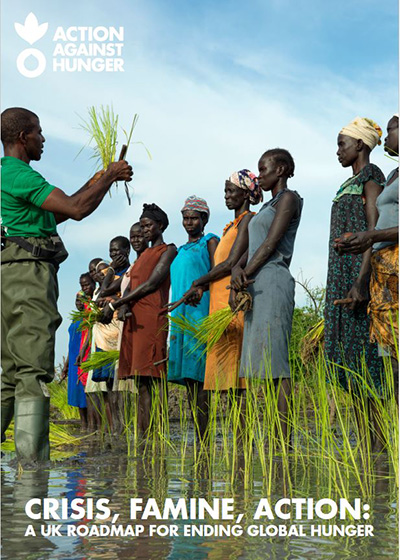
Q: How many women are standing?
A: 12